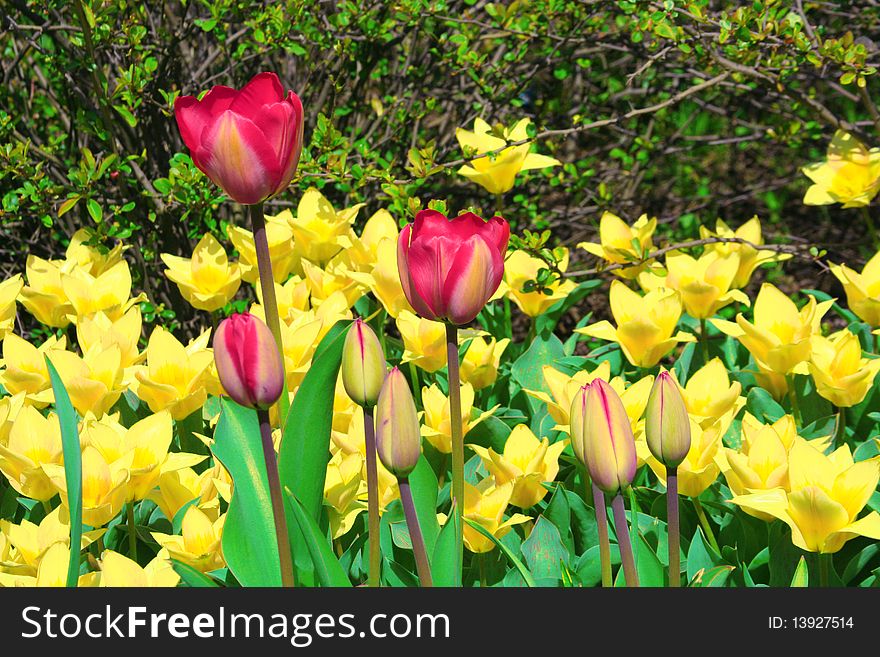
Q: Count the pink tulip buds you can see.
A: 6